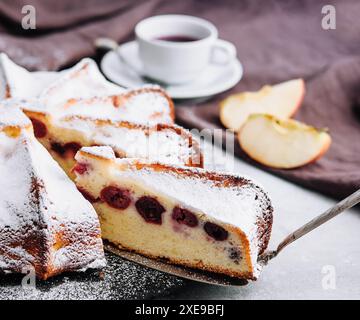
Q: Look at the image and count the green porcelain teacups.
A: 0